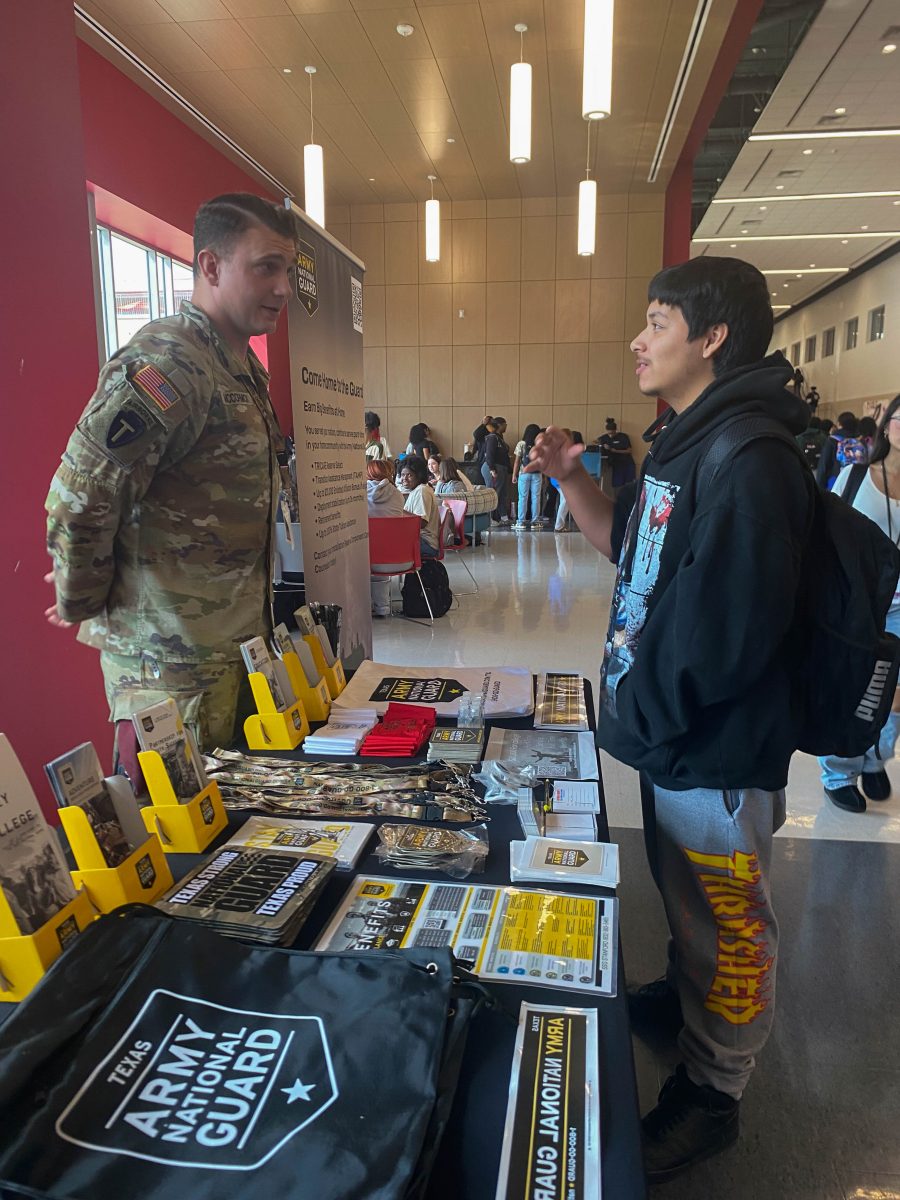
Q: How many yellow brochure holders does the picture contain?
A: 6